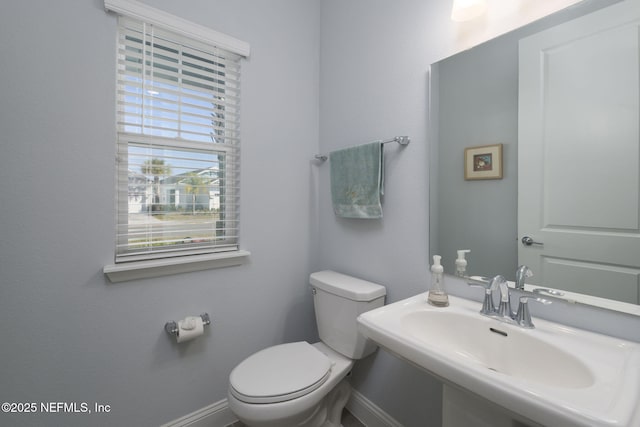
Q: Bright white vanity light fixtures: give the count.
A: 1